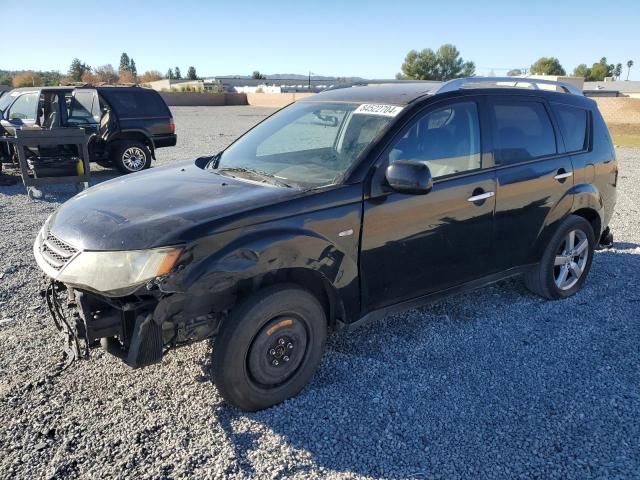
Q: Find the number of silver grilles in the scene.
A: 1